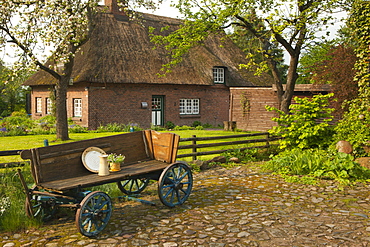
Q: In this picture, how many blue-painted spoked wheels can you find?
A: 4